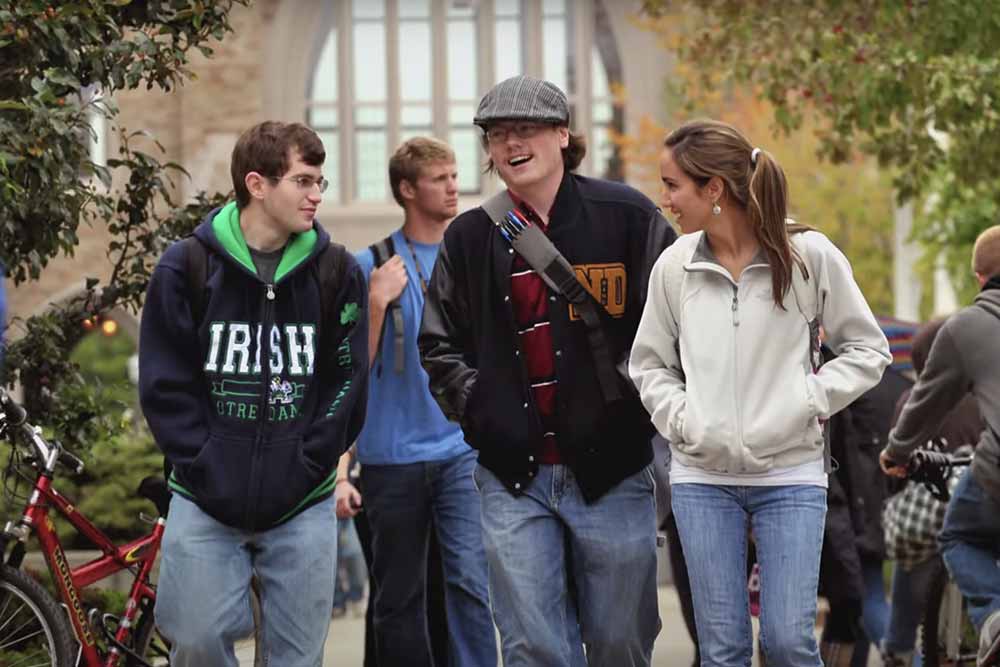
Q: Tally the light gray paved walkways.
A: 1